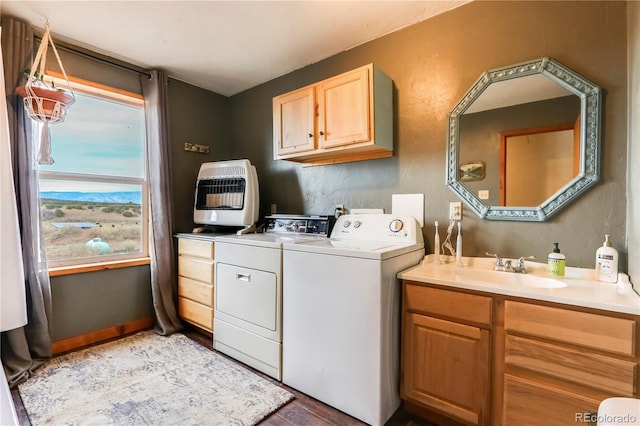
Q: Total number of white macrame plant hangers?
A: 1